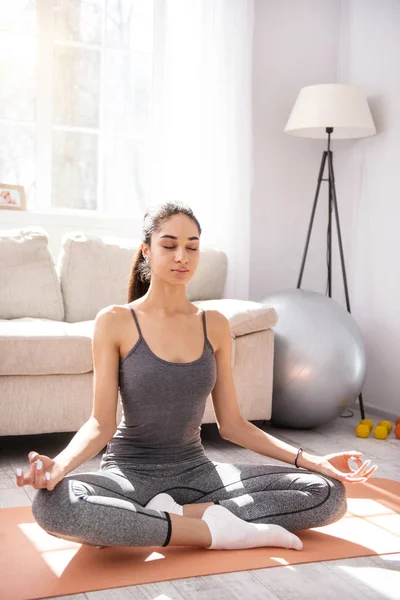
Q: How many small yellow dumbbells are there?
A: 2